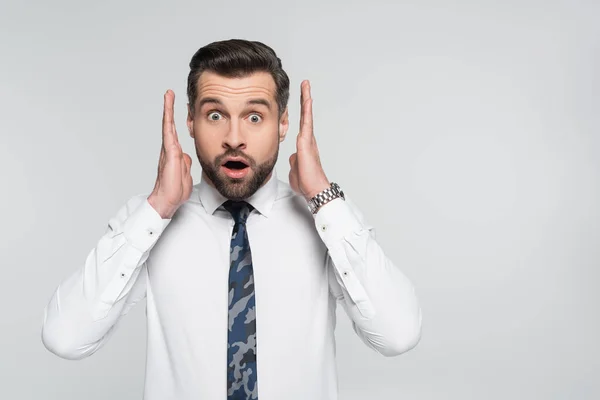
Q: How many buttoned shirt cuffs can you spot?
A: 2